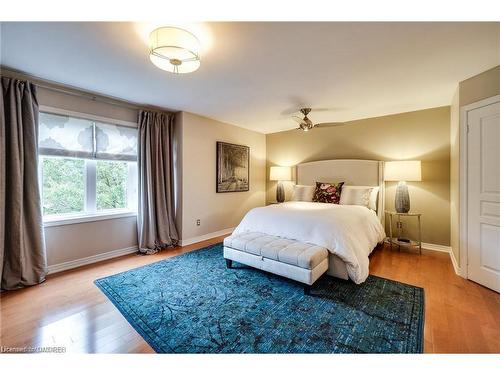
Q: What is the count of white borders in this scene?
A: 2